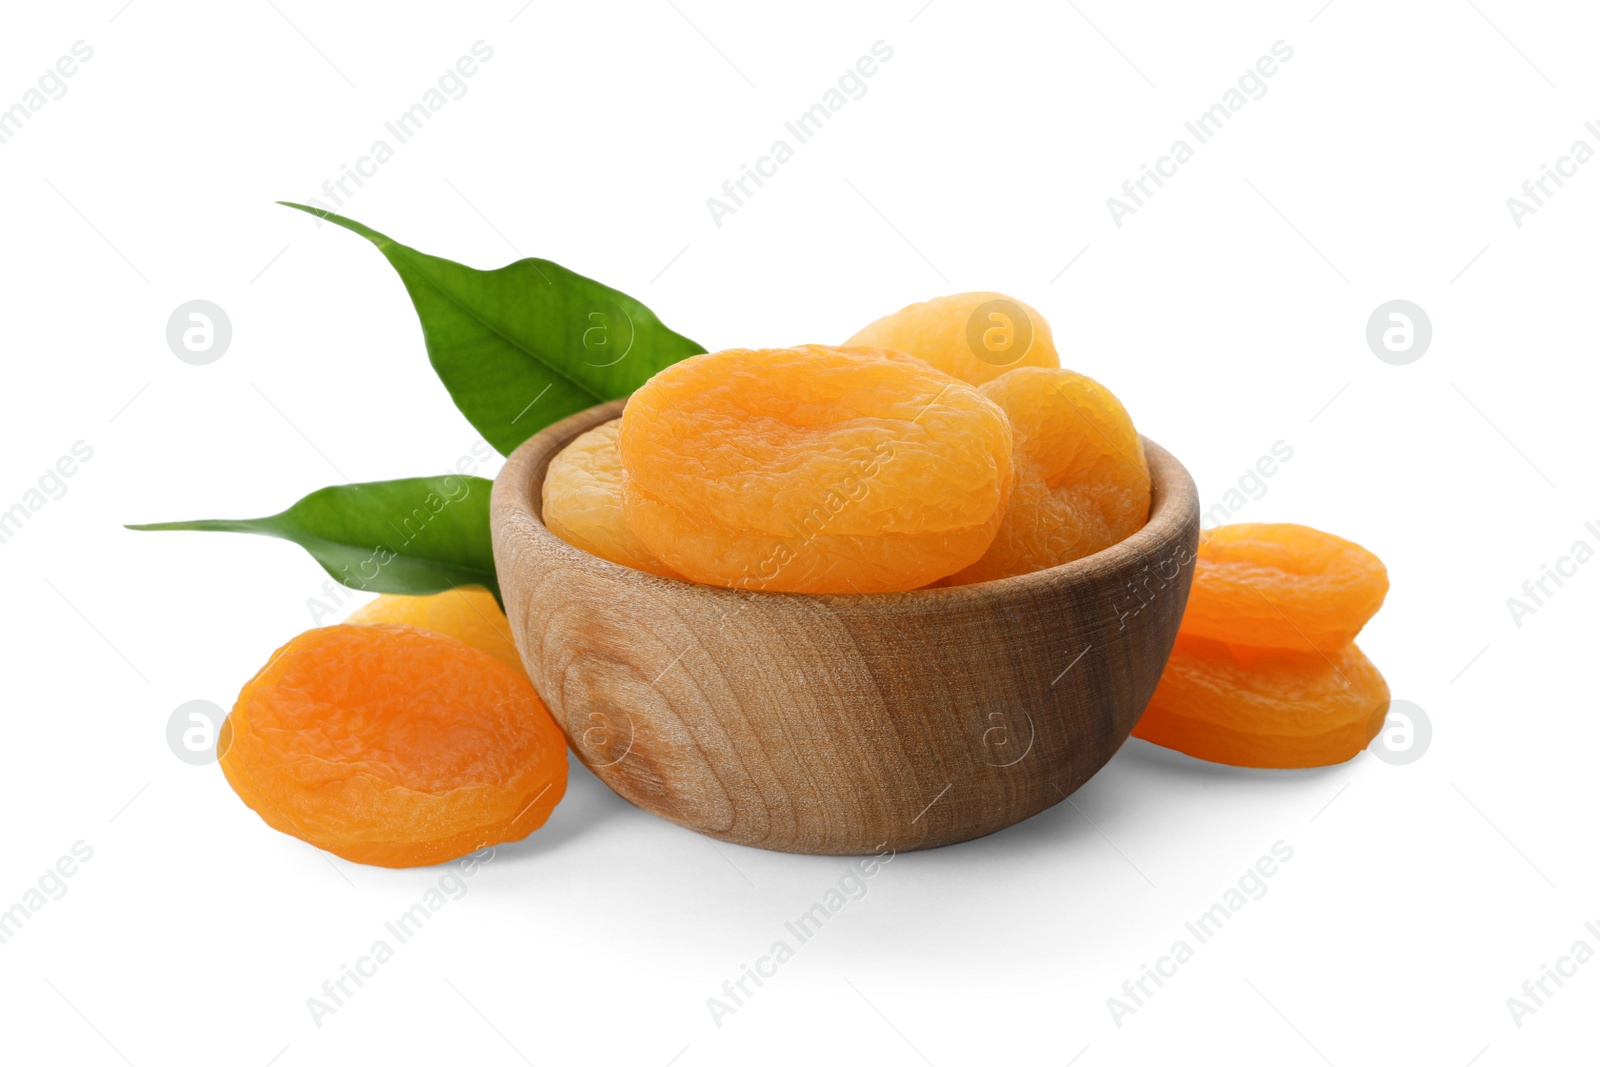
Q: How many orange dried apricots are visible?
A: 8